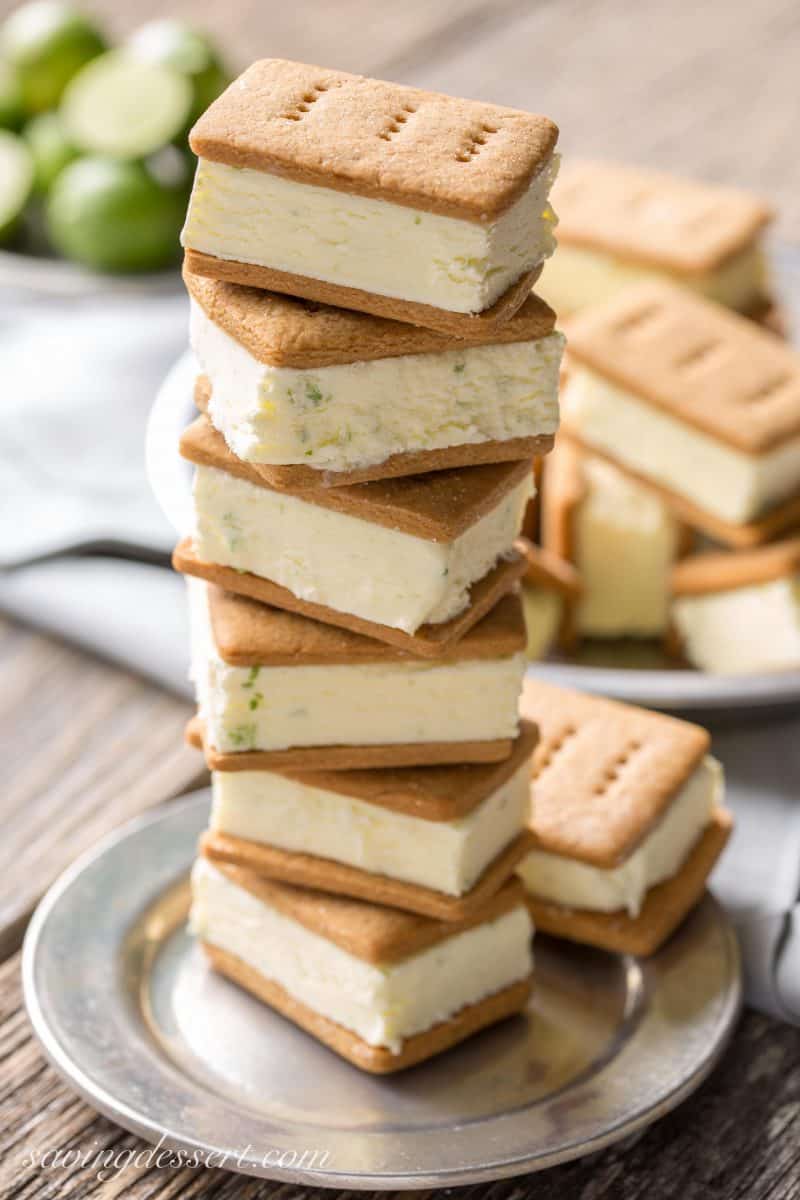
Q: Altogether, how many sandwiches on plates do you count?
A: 12